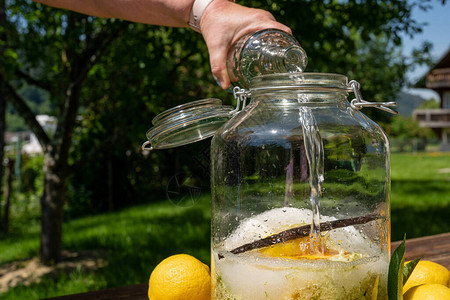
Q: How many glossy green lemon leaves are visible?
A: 2